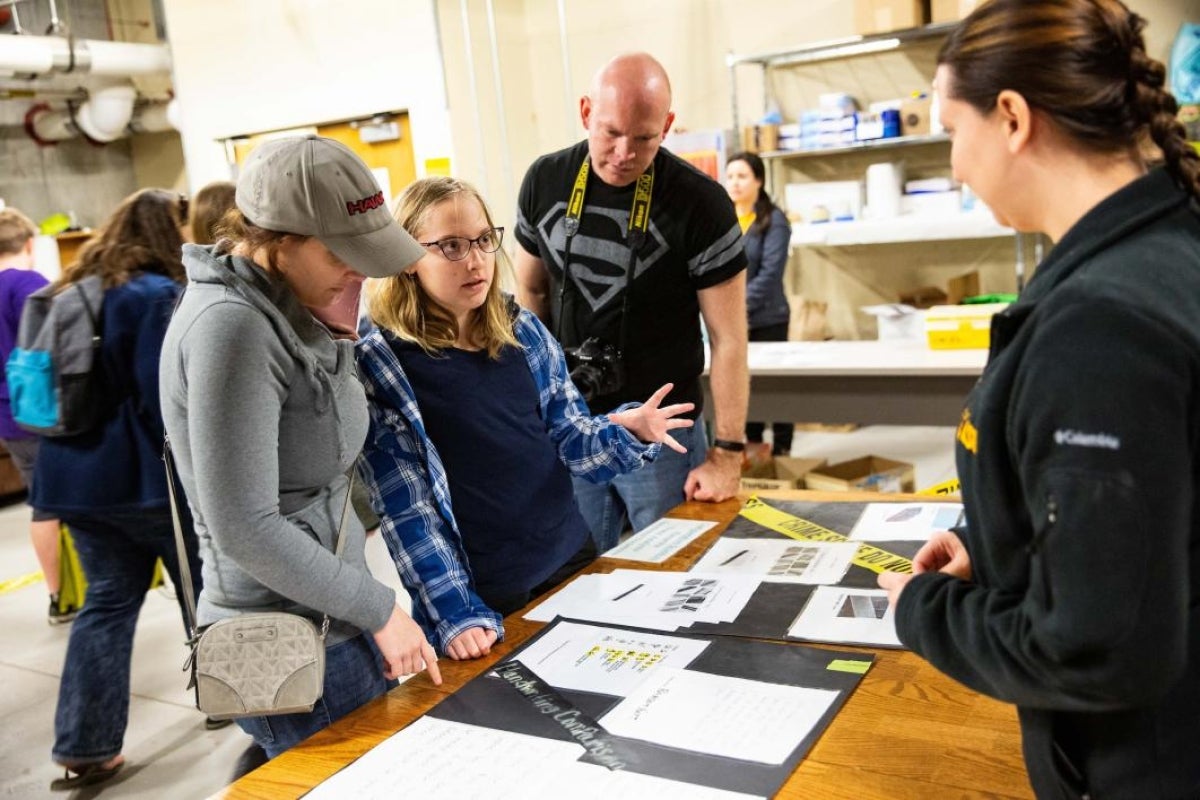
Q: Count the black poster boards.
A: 2